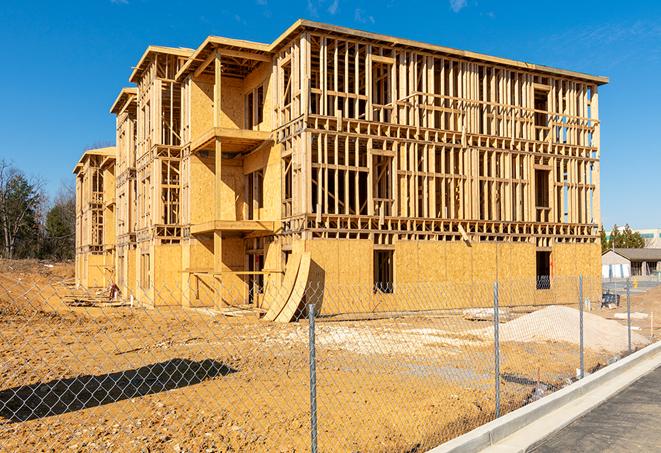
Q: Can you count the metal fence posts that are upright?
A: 4